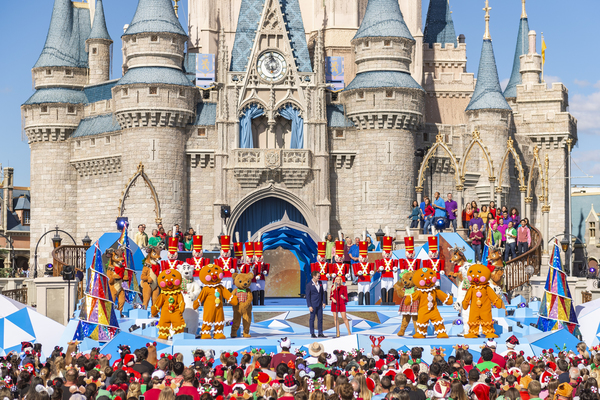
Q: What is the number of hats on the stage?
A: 12